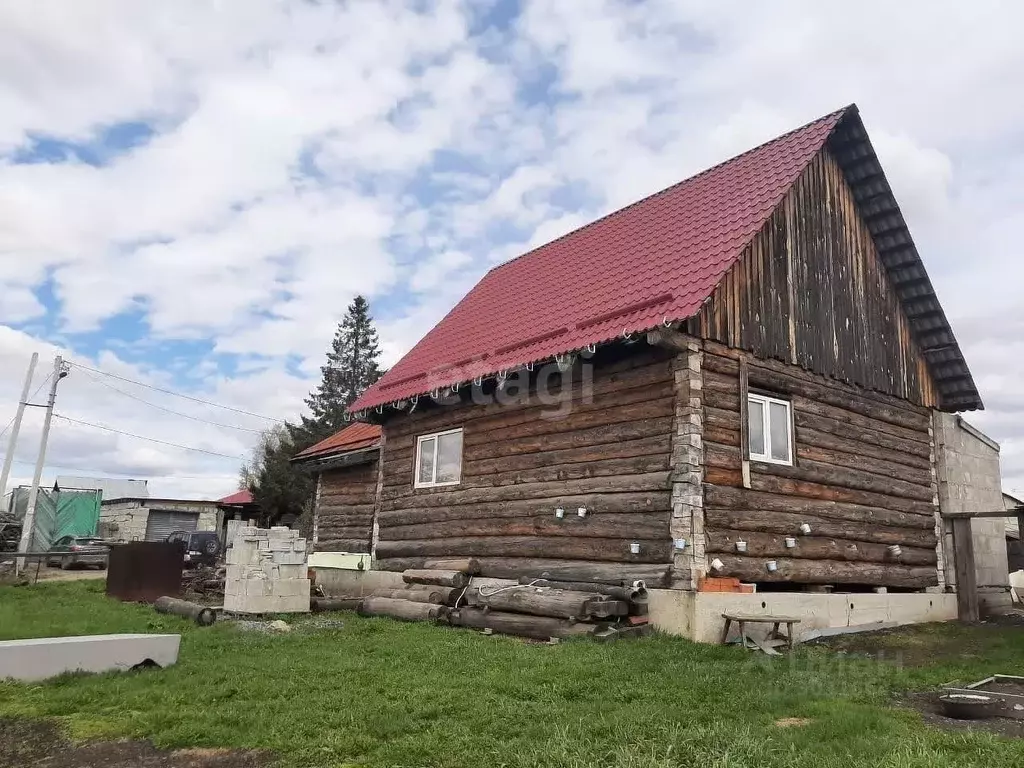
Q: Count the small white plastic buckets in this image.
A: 10